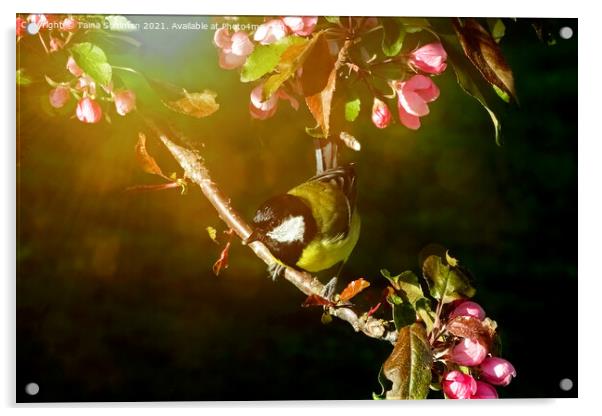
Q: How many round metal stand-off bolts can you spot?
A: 4